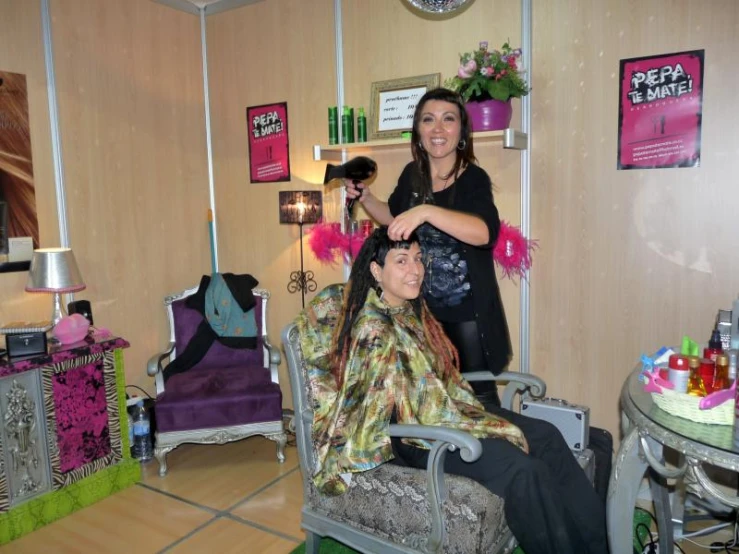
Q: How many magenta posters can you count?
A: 2